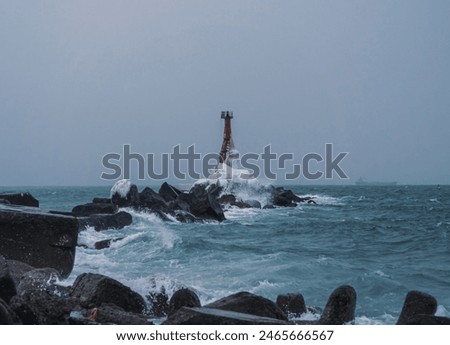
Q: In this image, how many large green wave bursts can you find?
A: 0